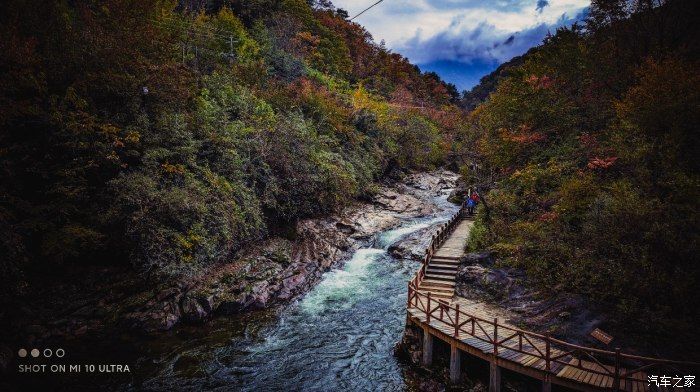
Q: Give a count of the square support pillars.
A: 4